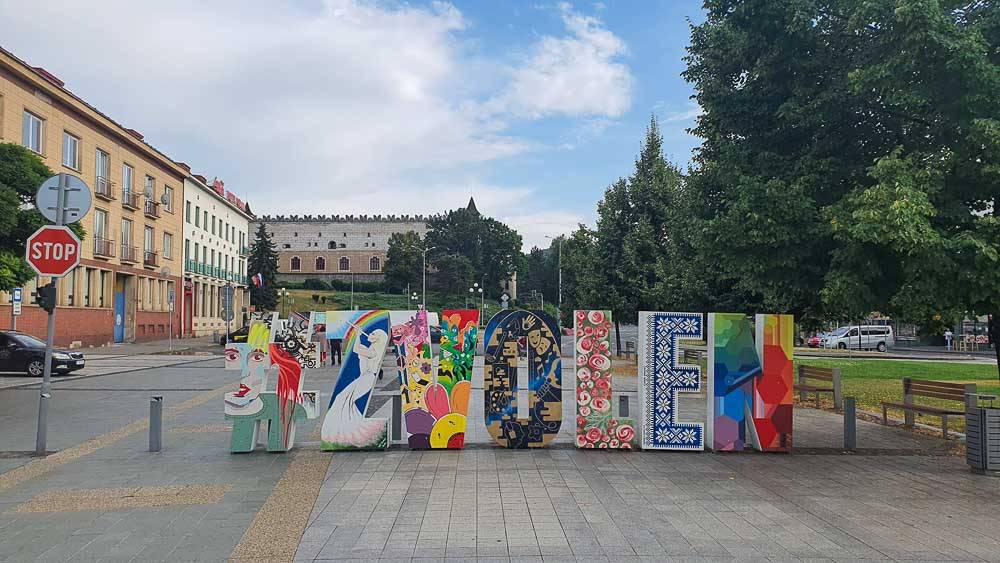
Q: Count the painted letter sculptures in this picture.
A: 6